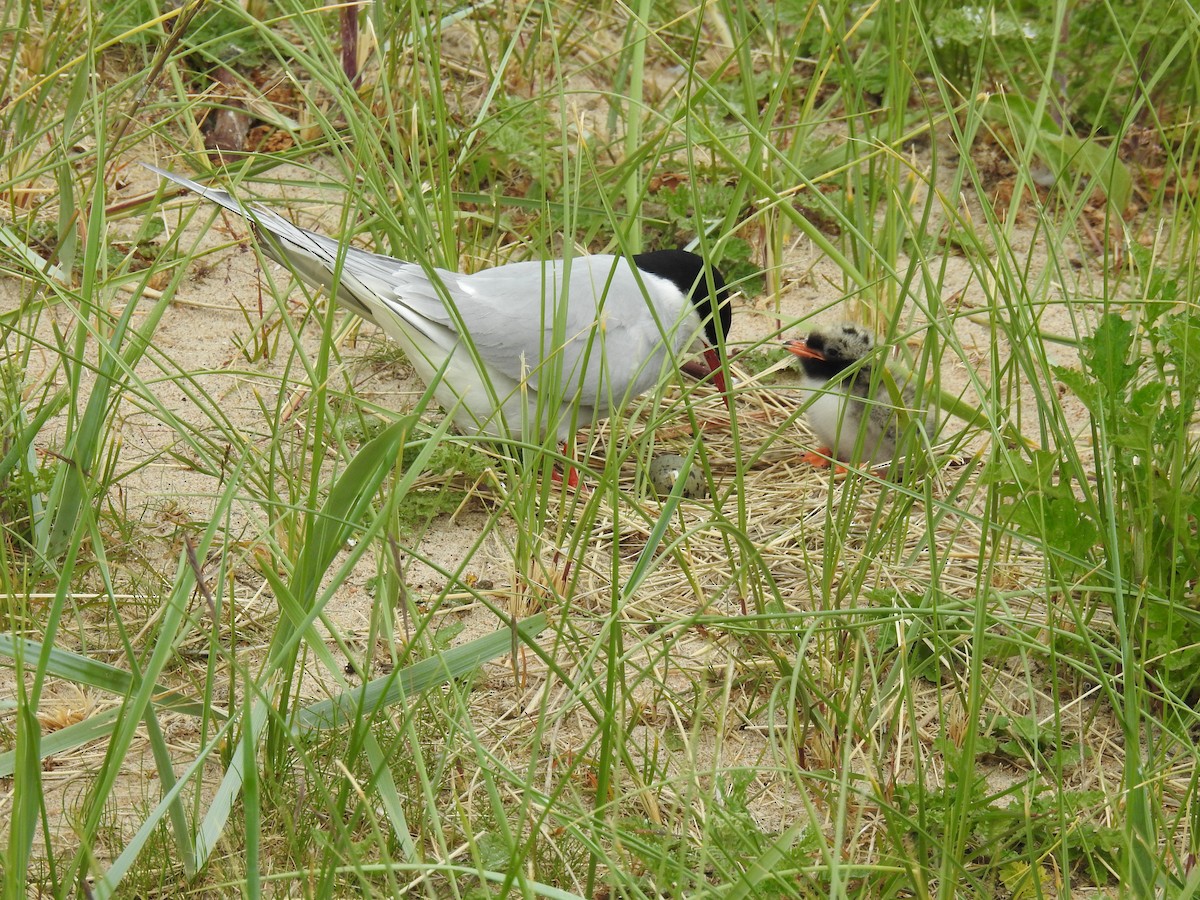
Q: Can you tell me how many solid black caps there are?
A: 1